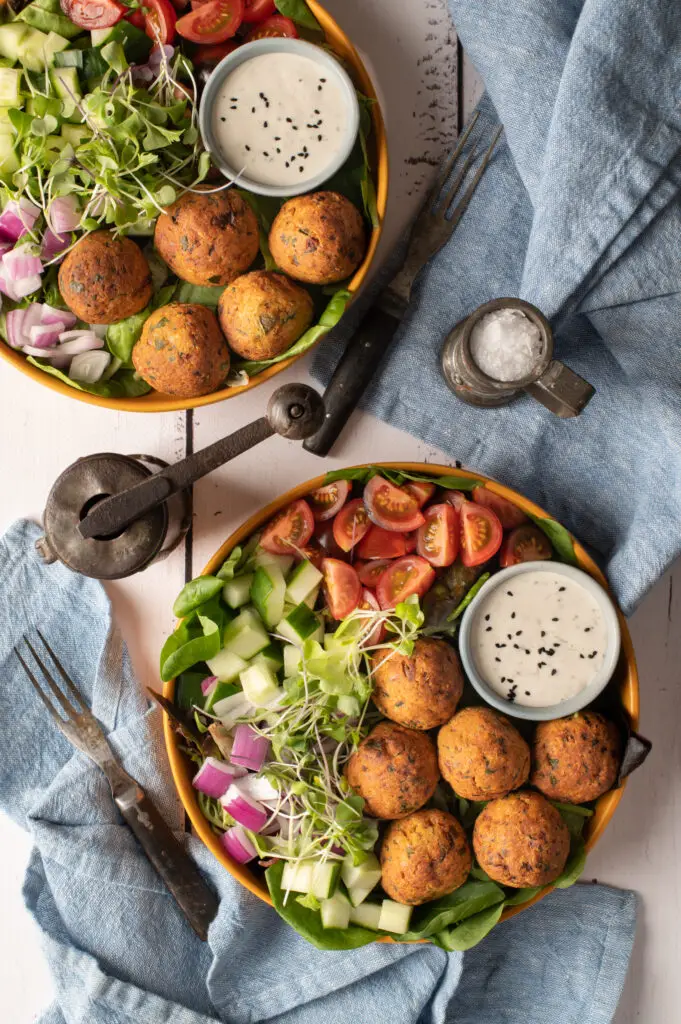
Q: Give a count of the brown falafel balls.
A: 11